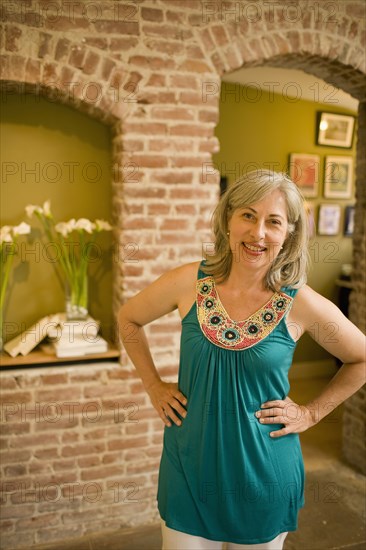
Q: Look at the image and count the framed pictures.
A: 6